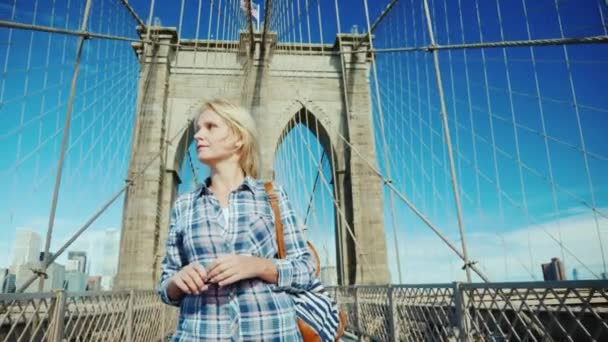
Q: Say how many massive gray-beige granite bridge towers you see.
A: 1